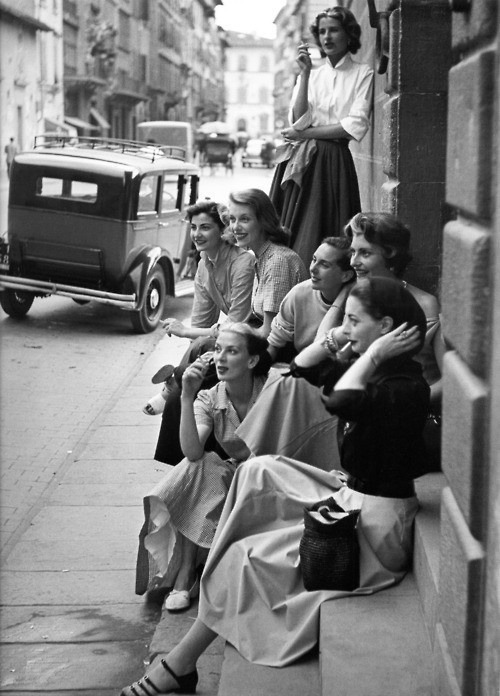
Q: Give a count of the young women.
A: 7